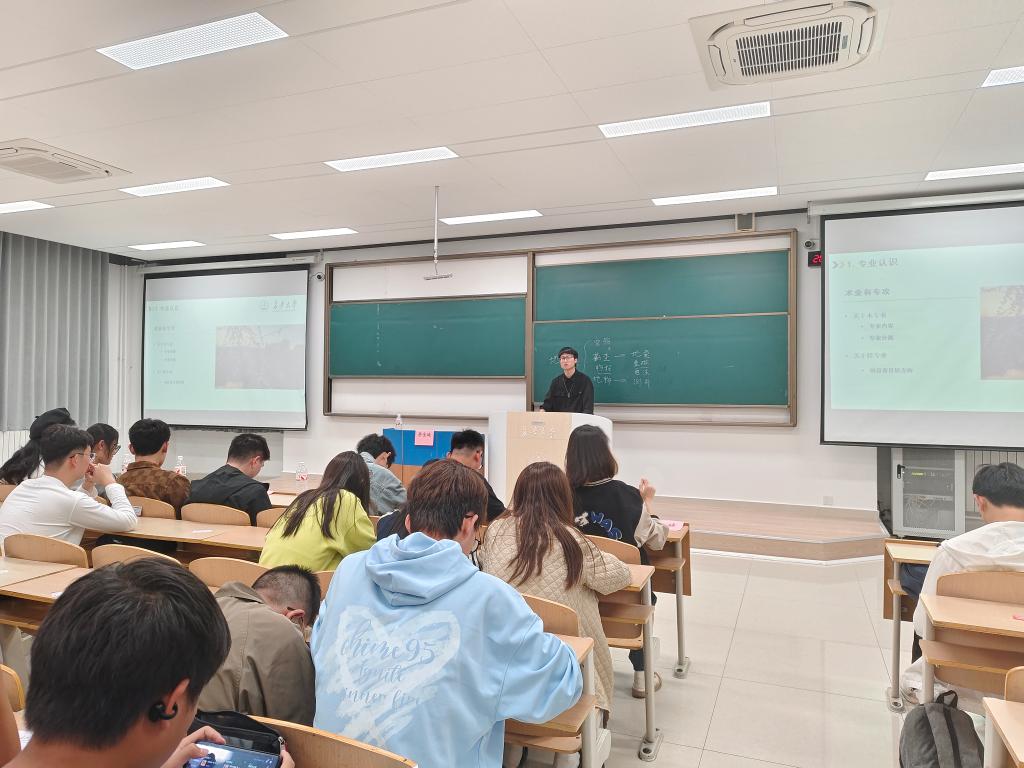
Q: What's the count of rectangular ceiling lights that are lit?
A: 11